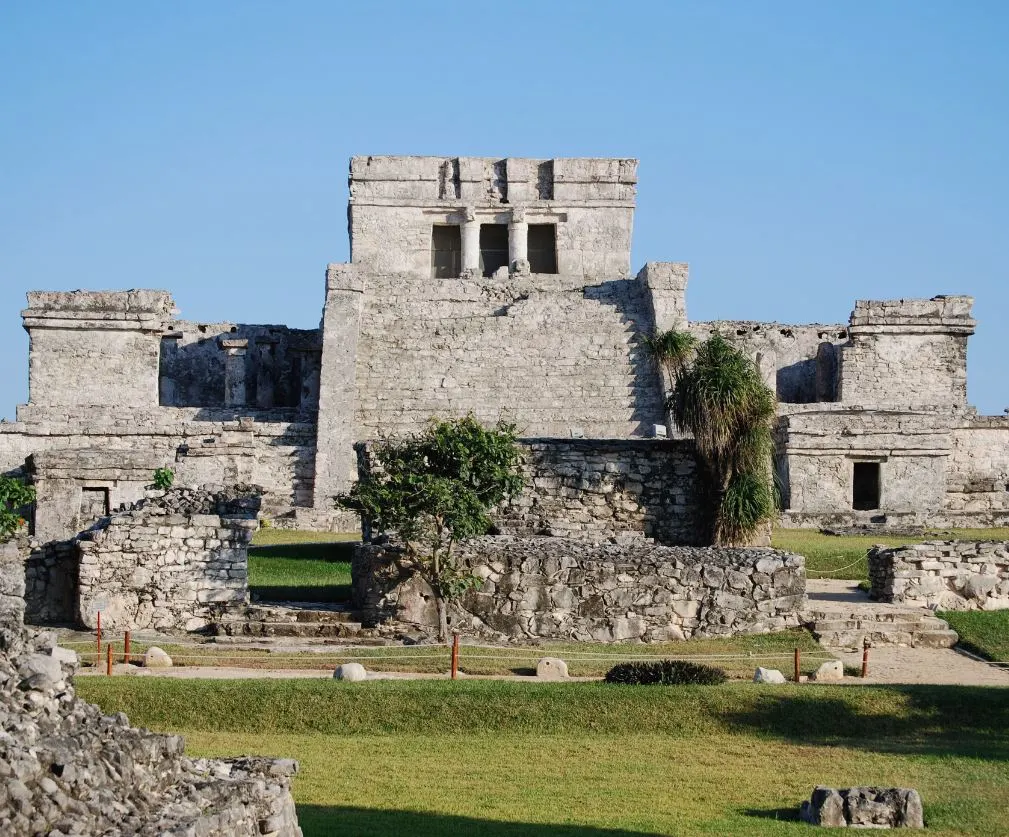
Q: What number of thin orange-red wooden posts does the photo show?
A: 6